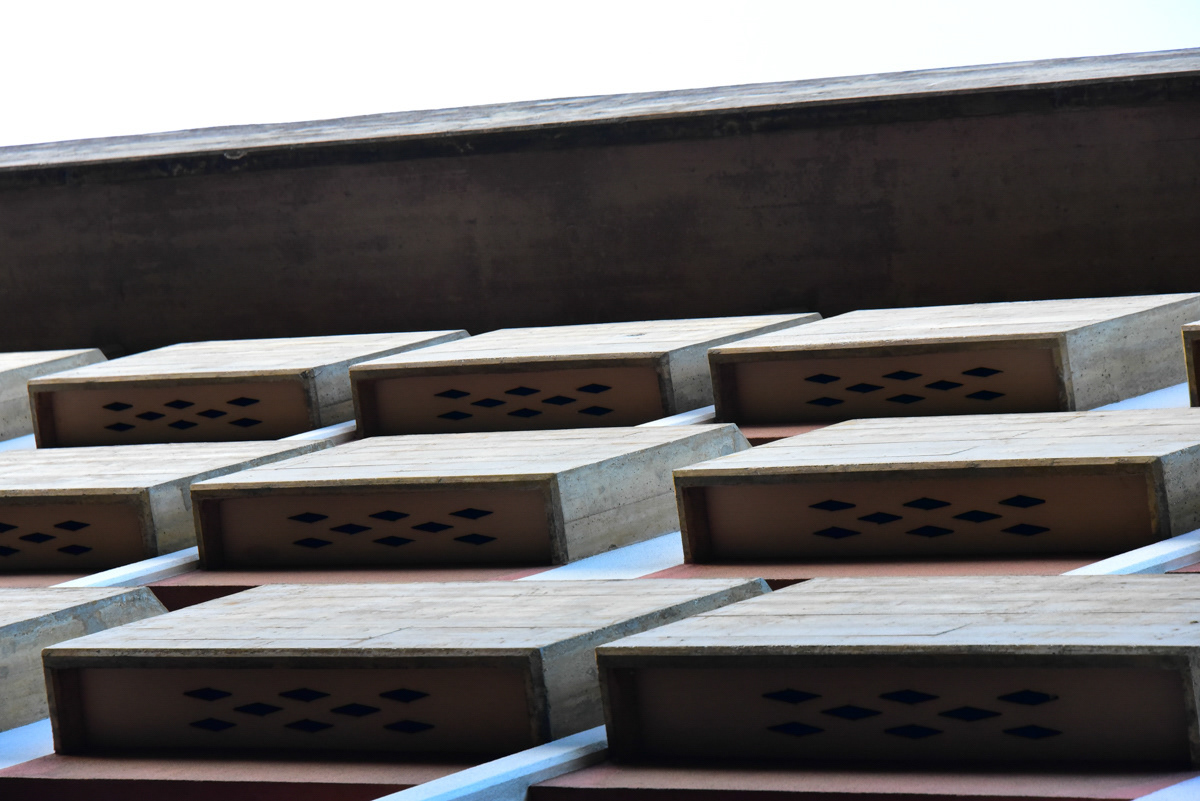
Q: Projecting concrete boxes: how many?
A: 11